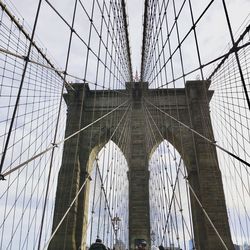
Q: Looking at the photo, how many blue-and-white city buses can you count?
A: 0